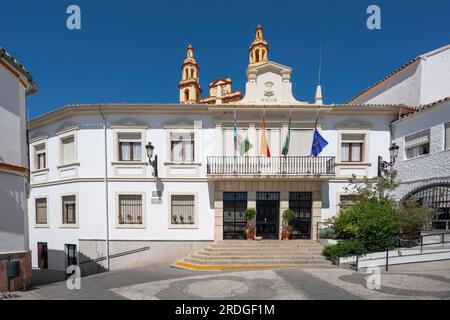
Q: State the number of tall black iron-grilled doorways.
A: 3